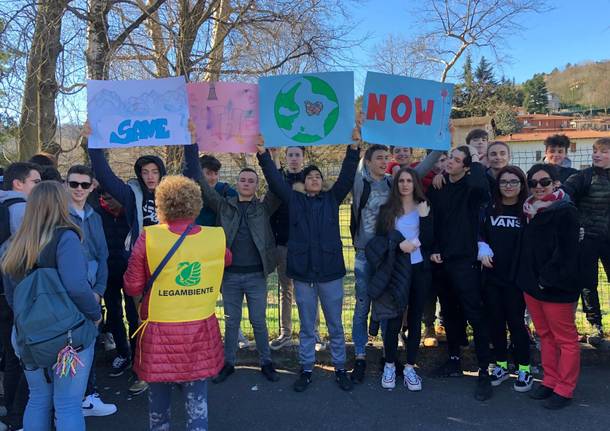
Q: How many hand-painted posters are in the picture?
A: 4